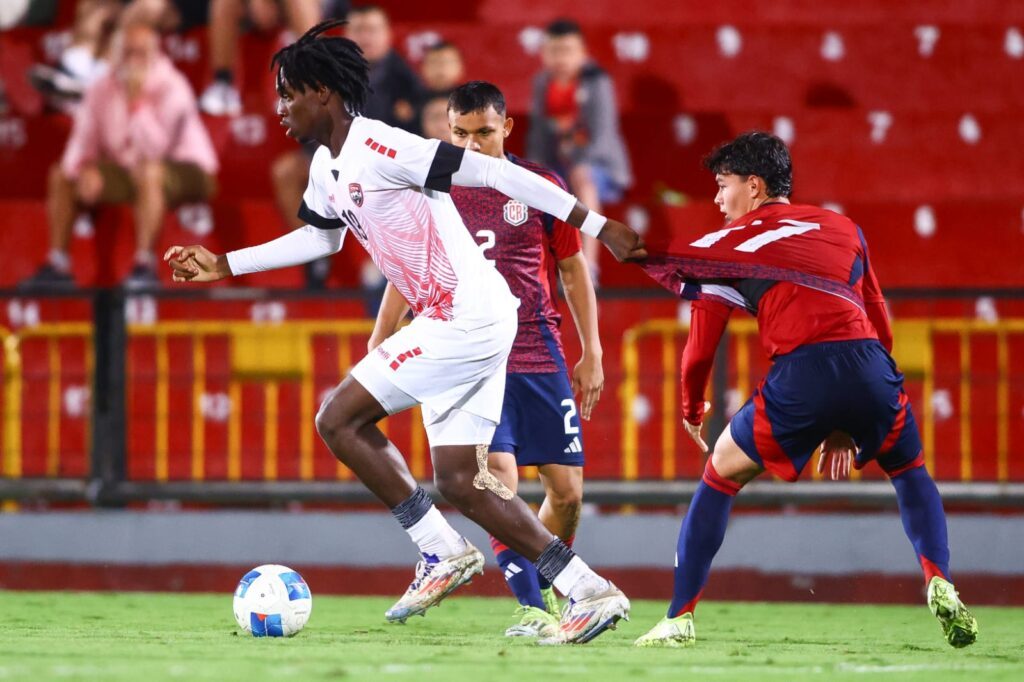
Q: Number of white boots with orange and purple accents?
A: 2